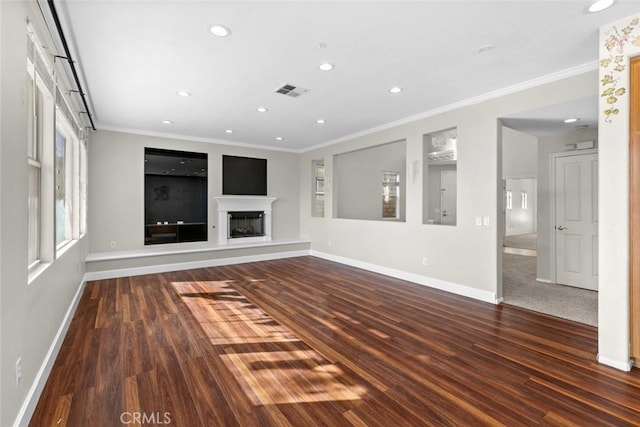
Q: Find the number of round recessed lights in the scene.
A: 11